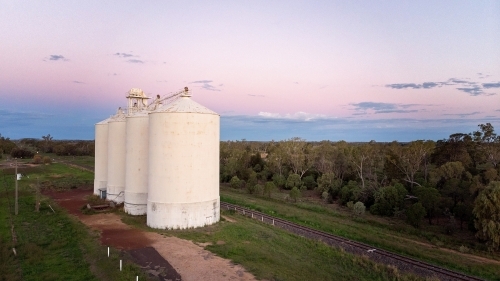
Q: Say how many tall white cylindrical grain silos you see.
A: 4